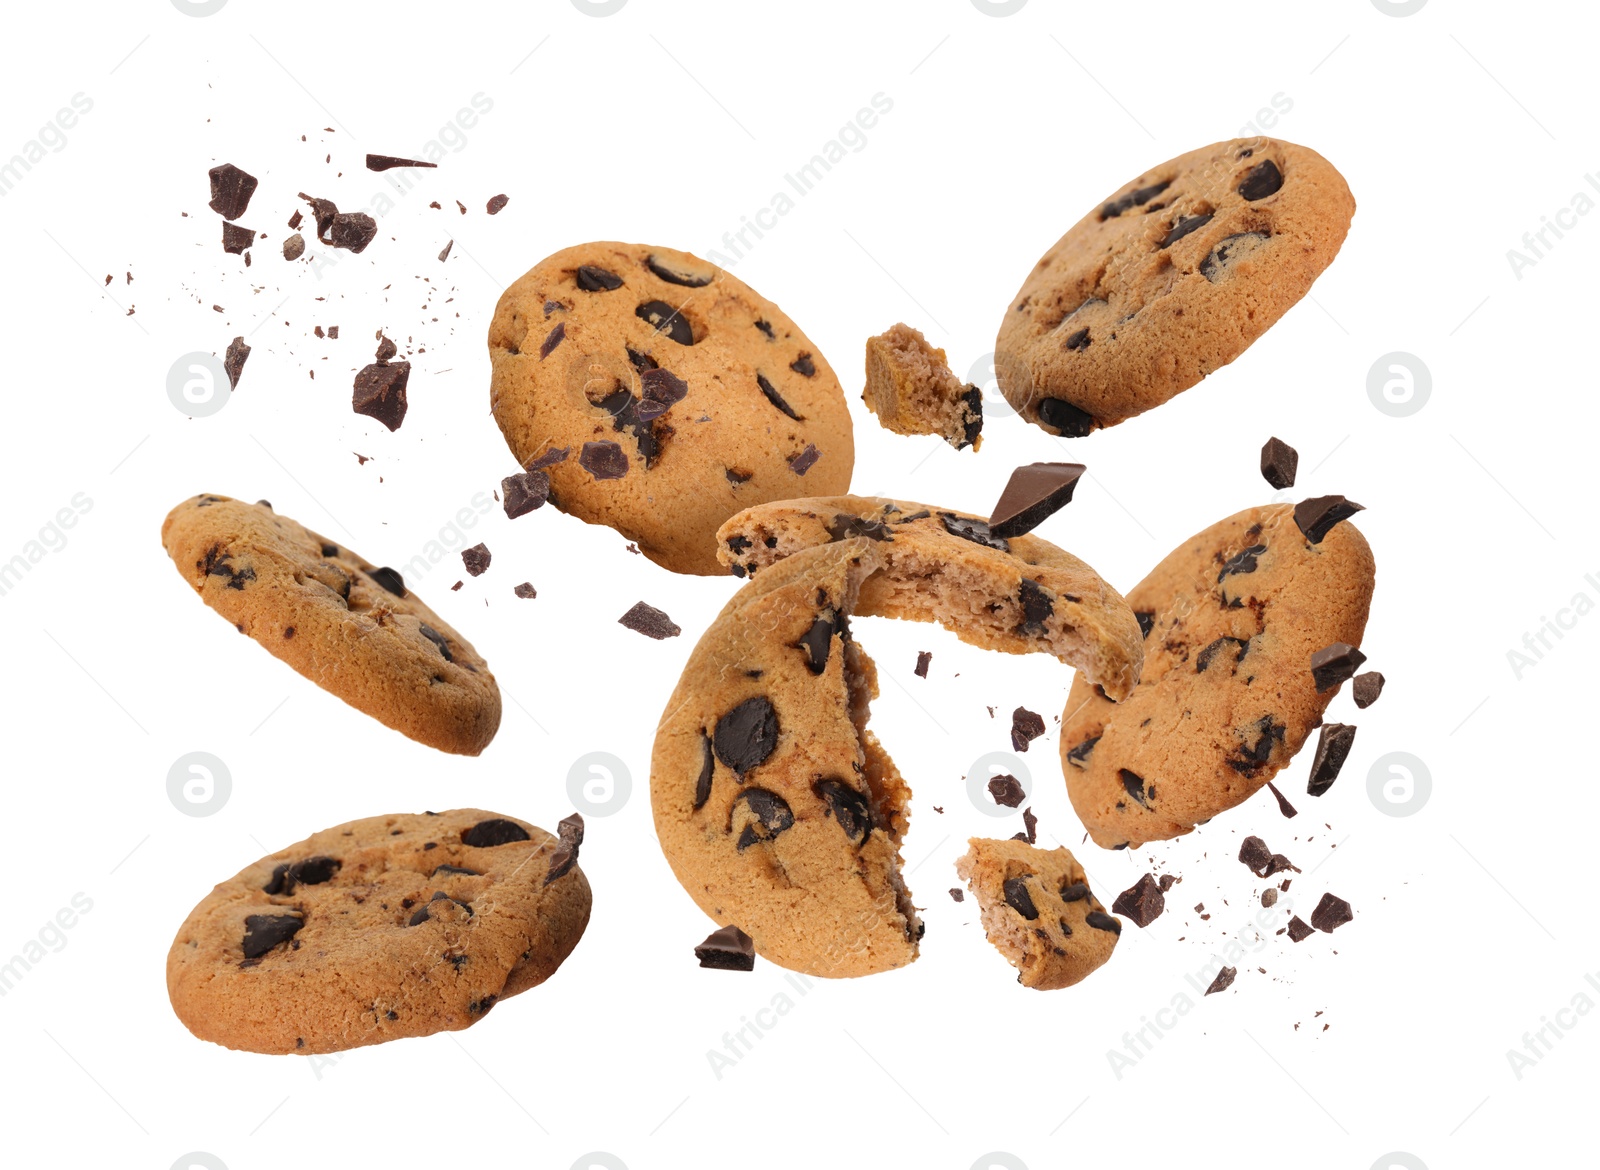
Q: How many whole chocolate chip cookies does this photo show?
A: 5